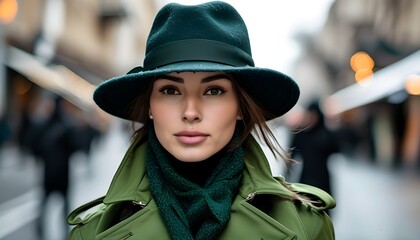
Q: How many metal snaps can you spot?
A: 2